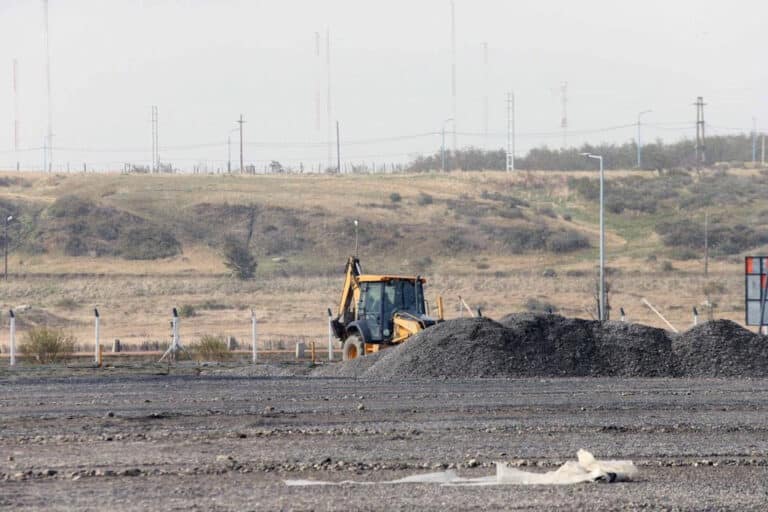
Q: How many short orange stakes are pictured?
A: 2